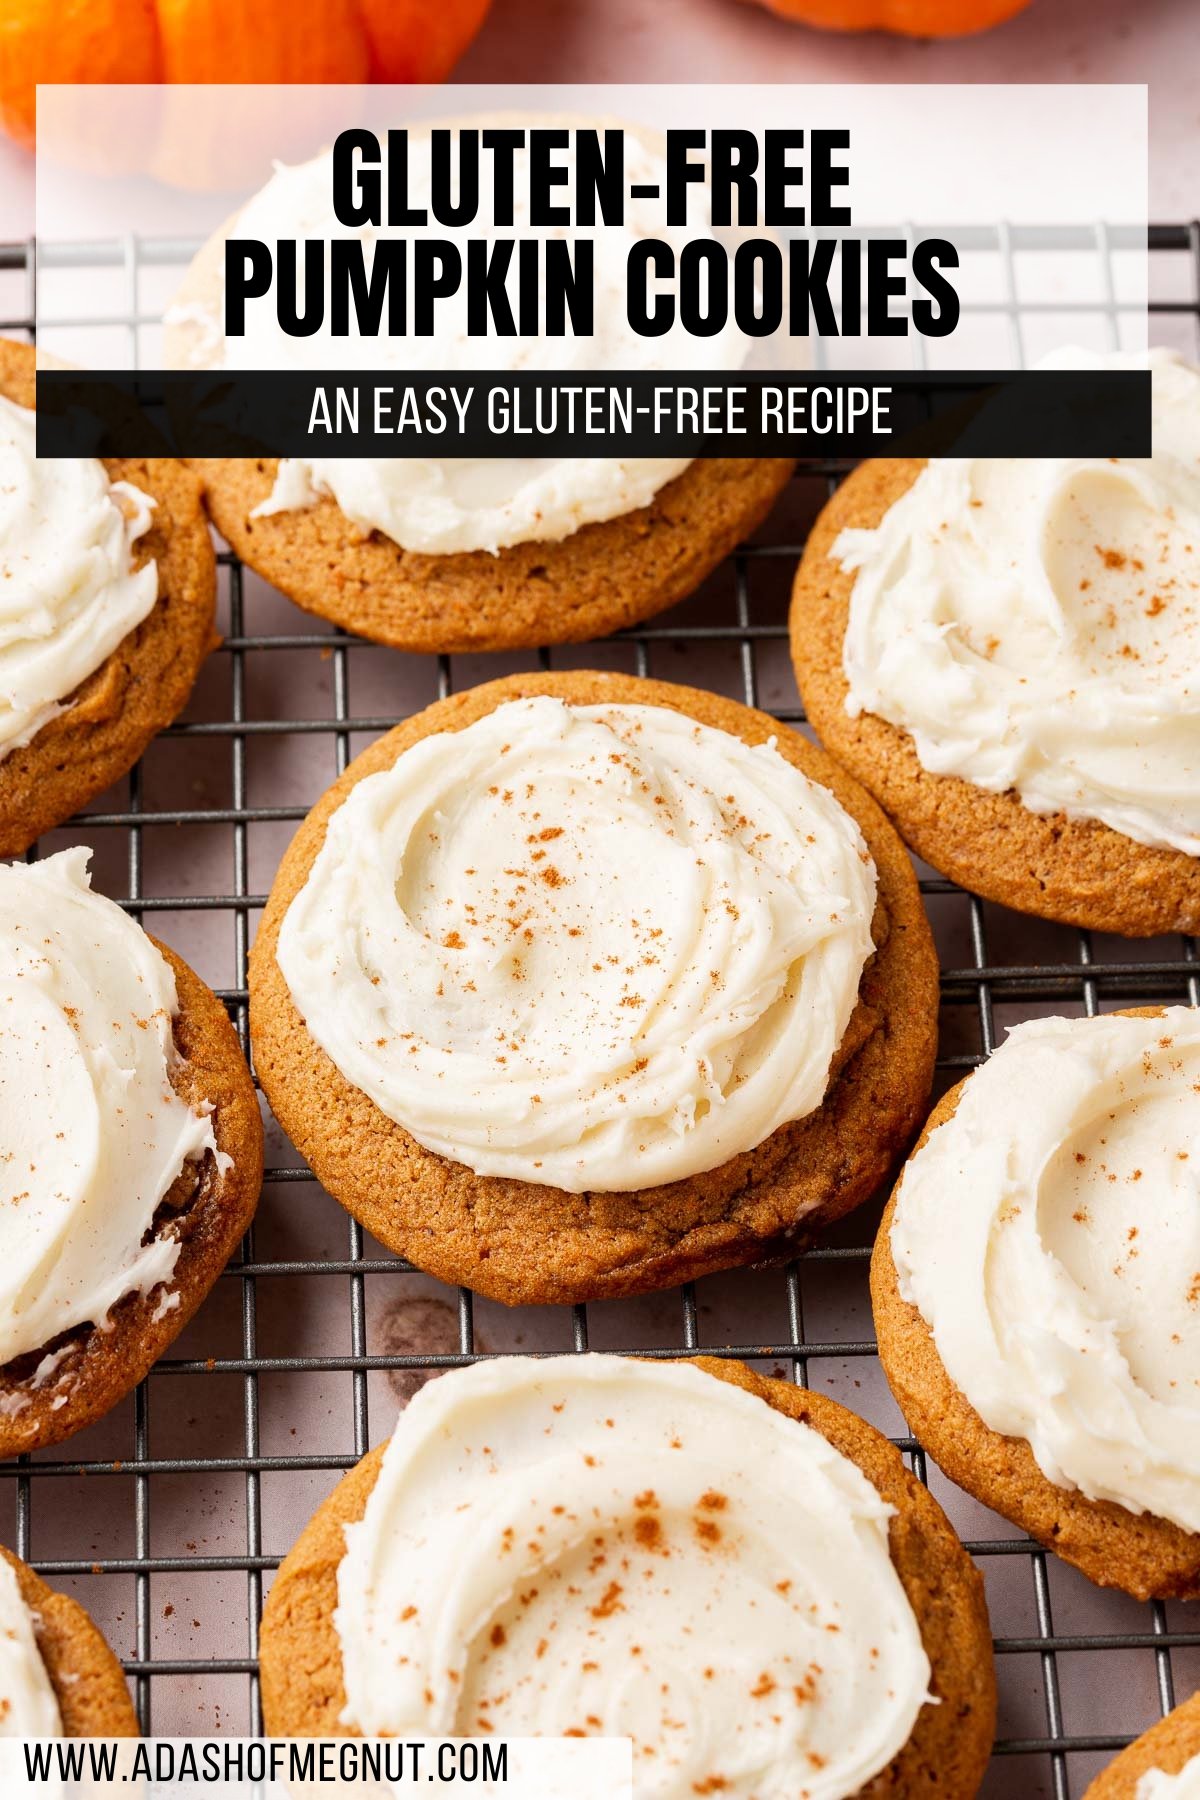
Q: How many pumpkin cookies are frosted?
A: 9